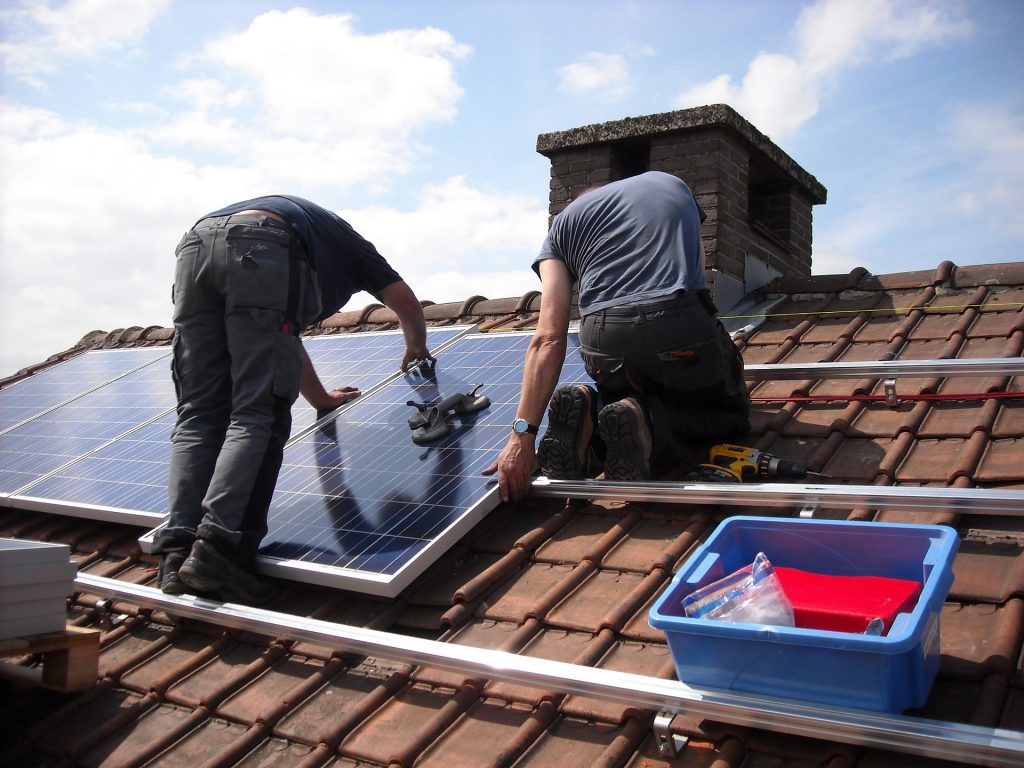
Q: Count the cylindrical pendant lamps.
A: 0